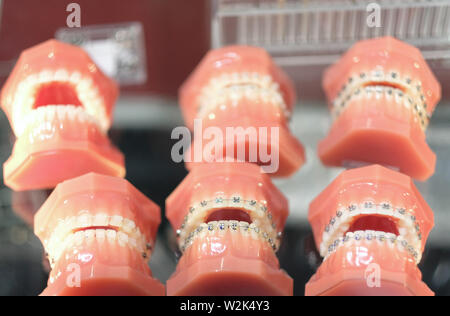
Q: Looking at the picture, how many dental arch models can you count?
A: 6